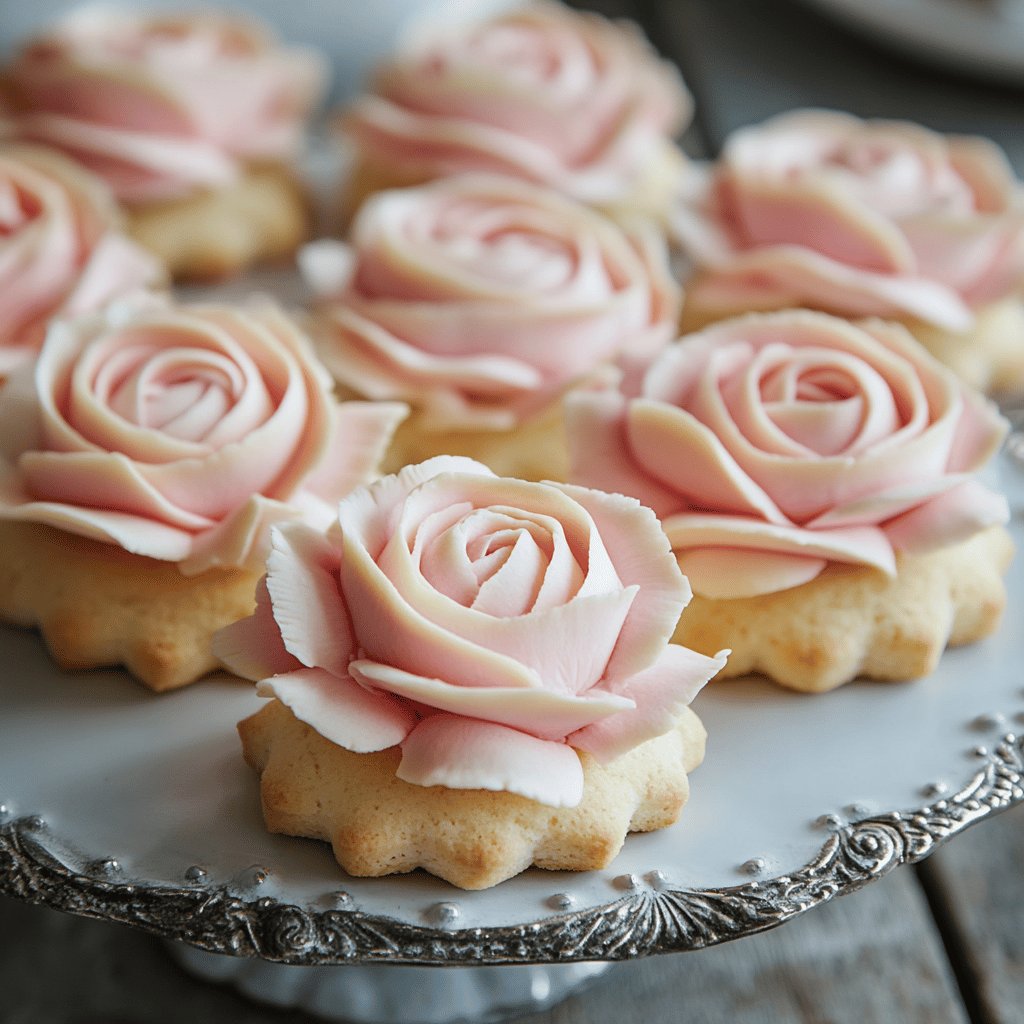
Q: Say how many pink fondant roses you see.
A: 8